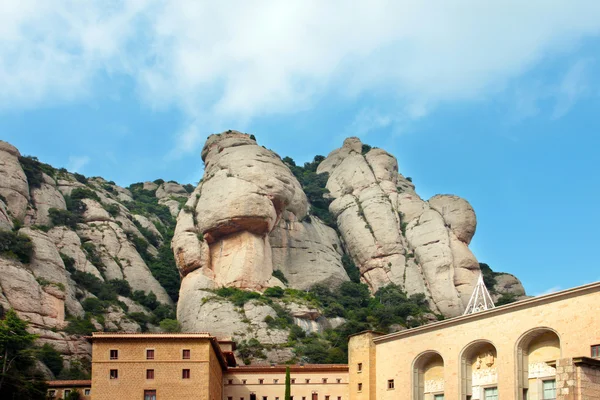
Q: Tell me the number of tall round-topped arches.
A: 3